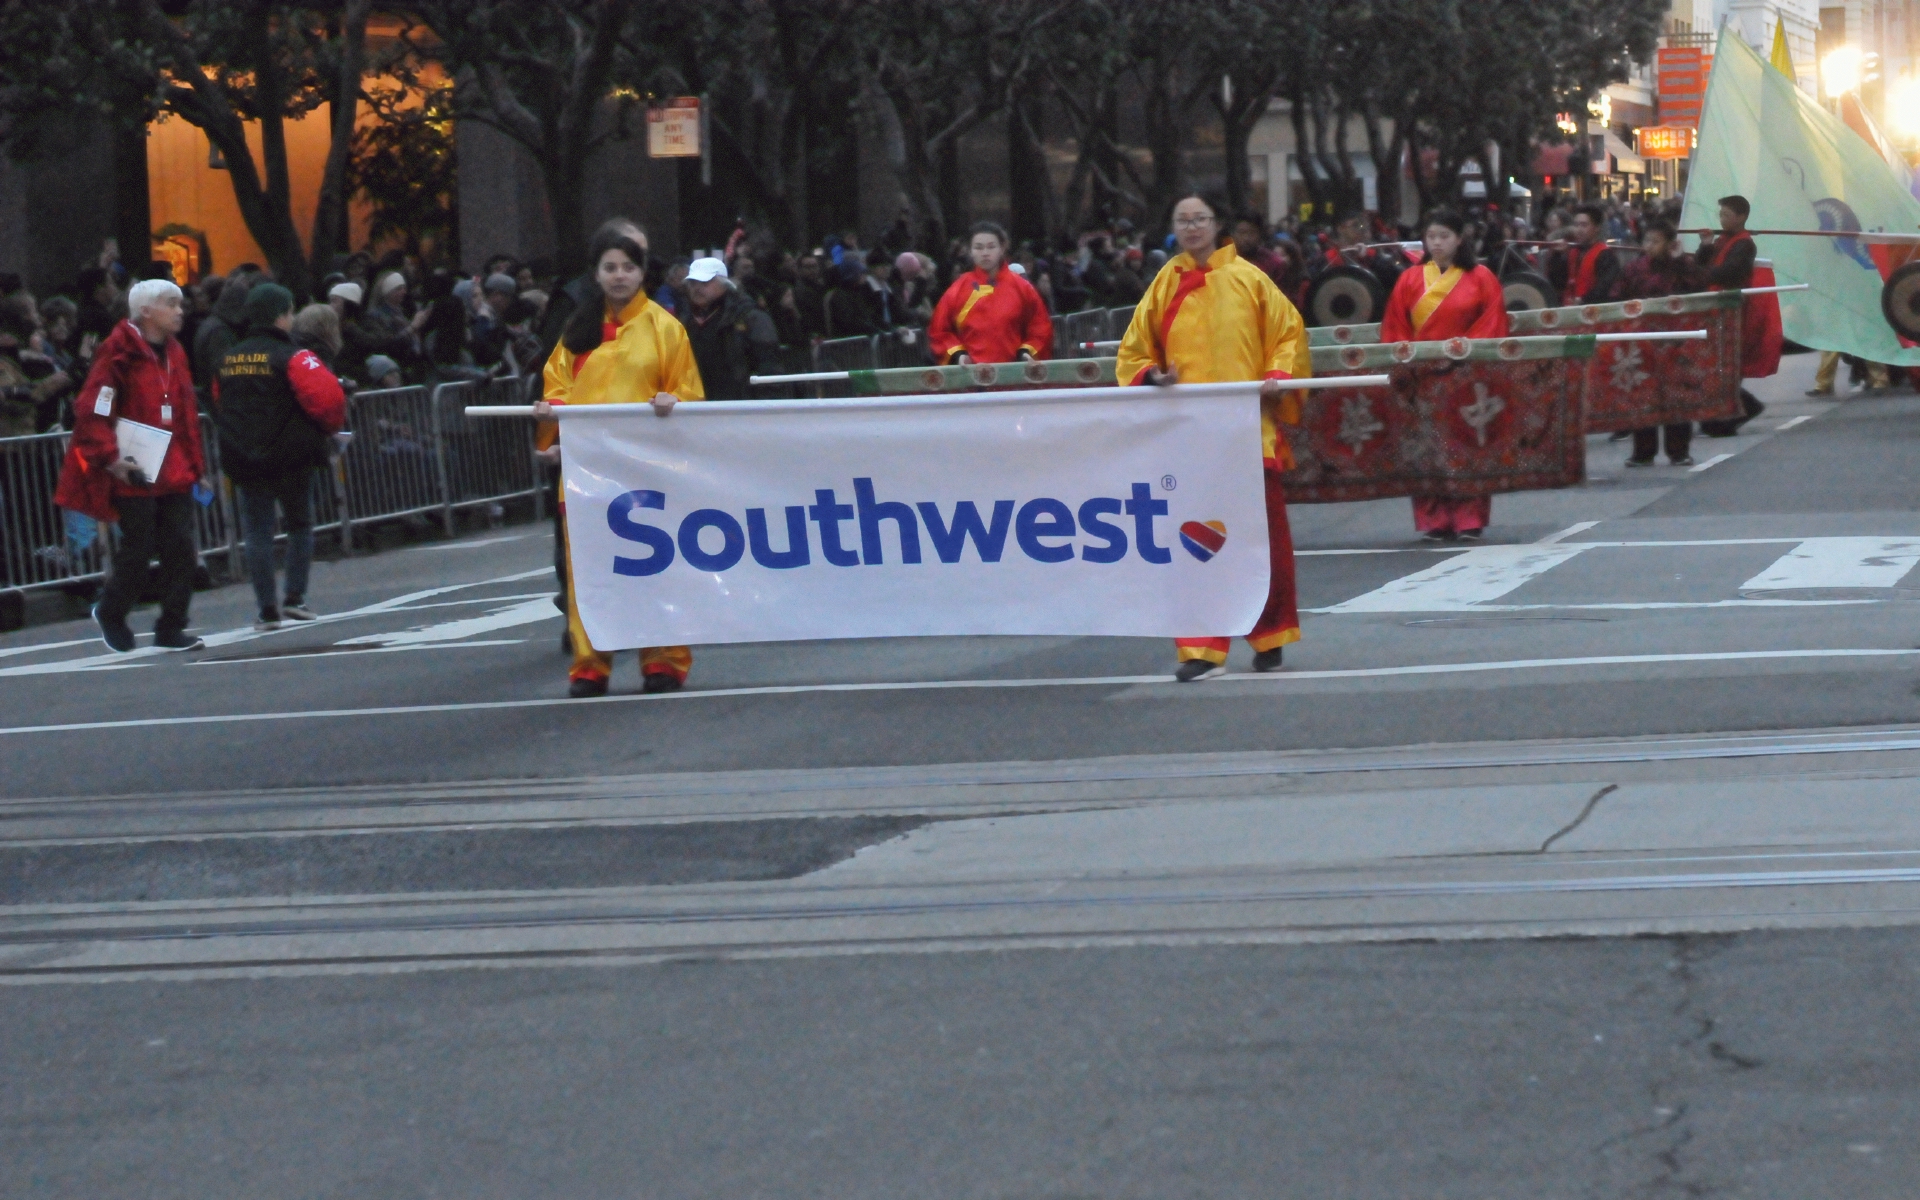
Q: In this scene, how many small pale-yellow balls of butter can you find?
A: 0